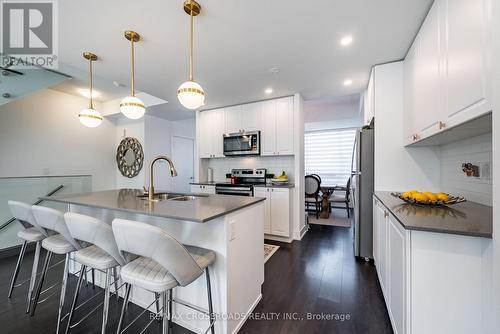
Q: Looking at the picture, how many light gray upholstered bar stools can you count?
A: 4